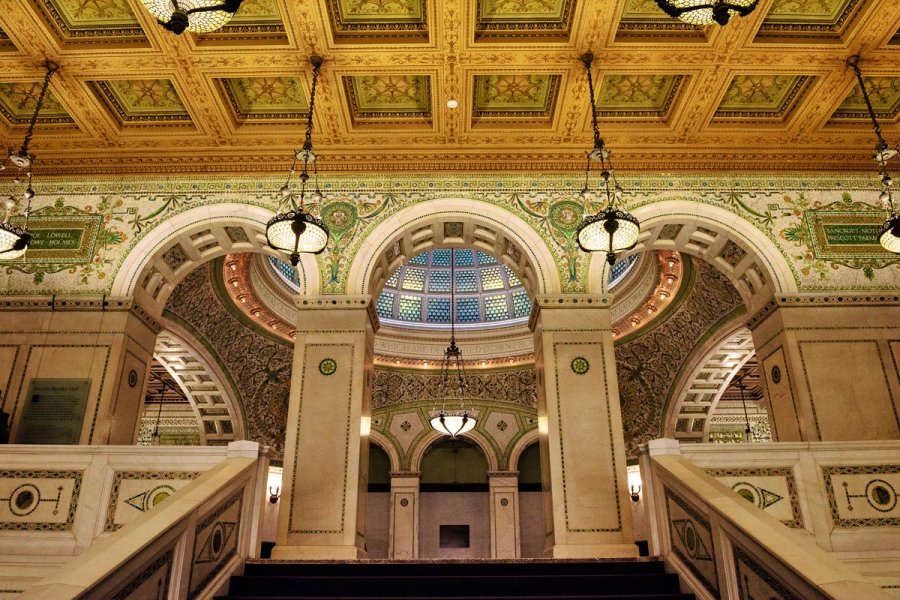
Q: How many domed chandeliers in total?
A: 7